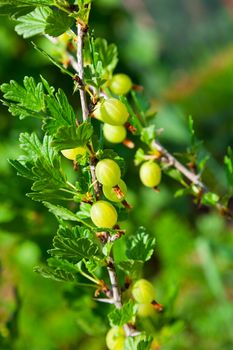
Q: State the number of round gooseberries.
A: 12